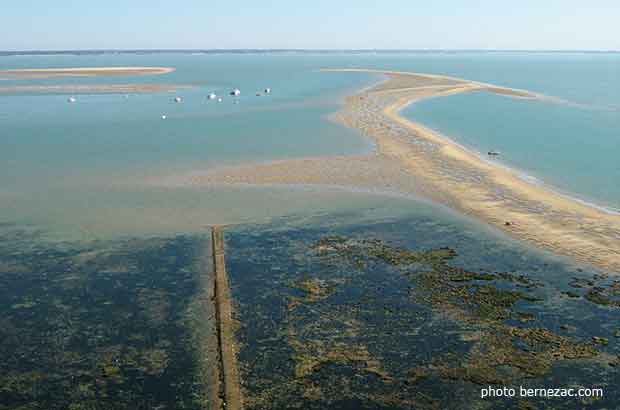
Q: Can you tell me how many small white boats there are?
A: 7